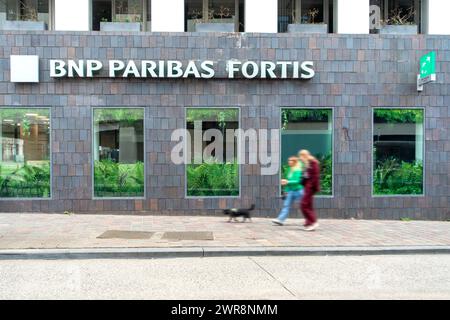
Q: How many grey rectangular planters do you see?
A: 5